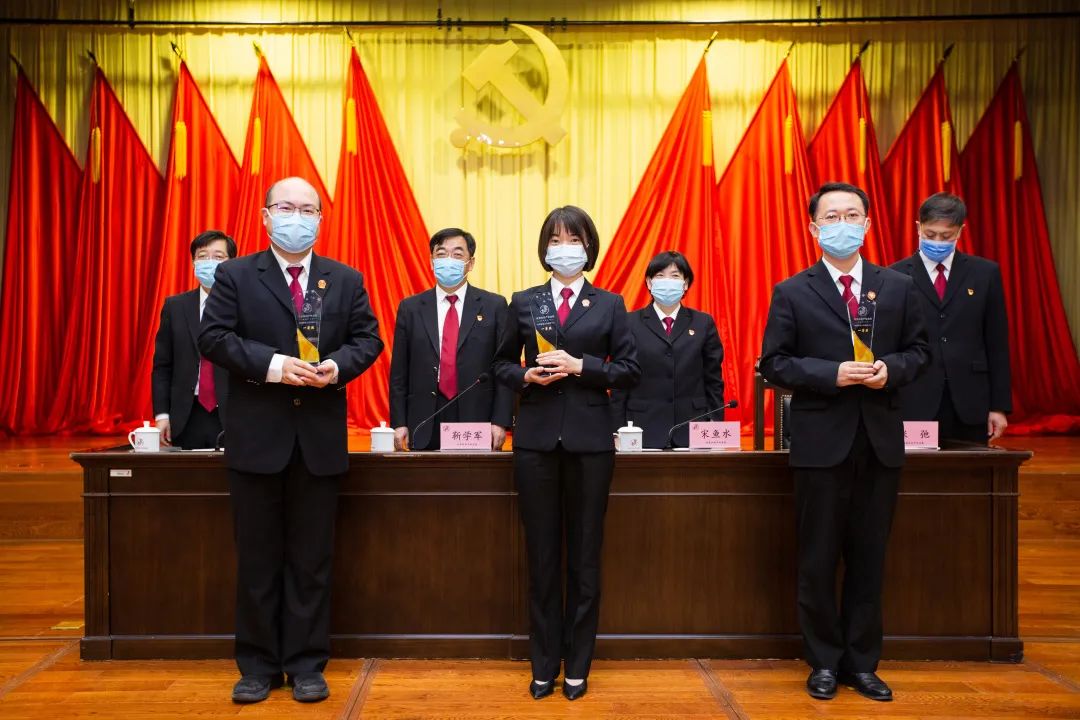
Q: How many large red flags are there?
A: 10